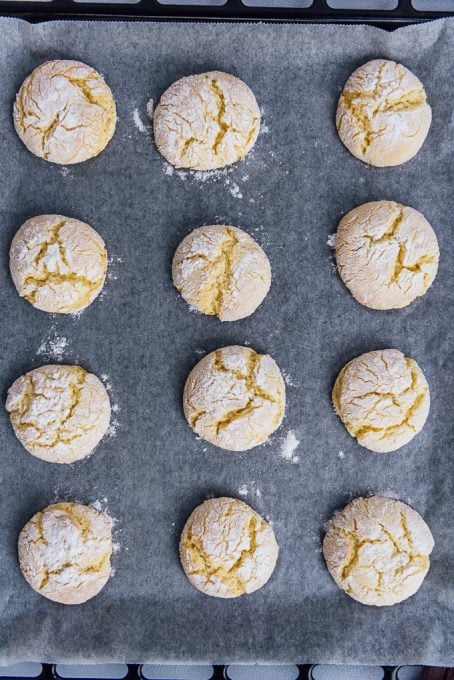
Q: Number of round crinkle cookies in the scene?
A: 12